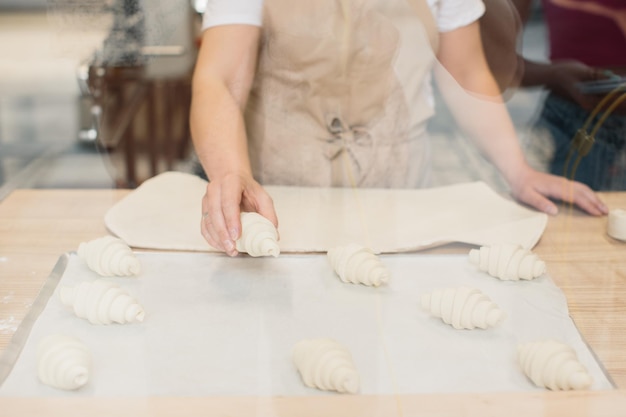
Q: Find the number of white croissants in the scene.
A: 9